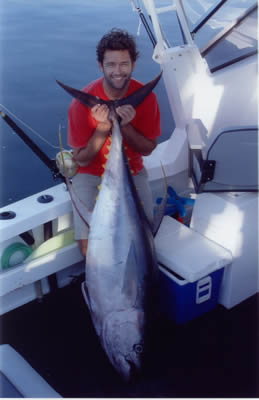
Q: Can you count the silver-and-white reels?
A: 1